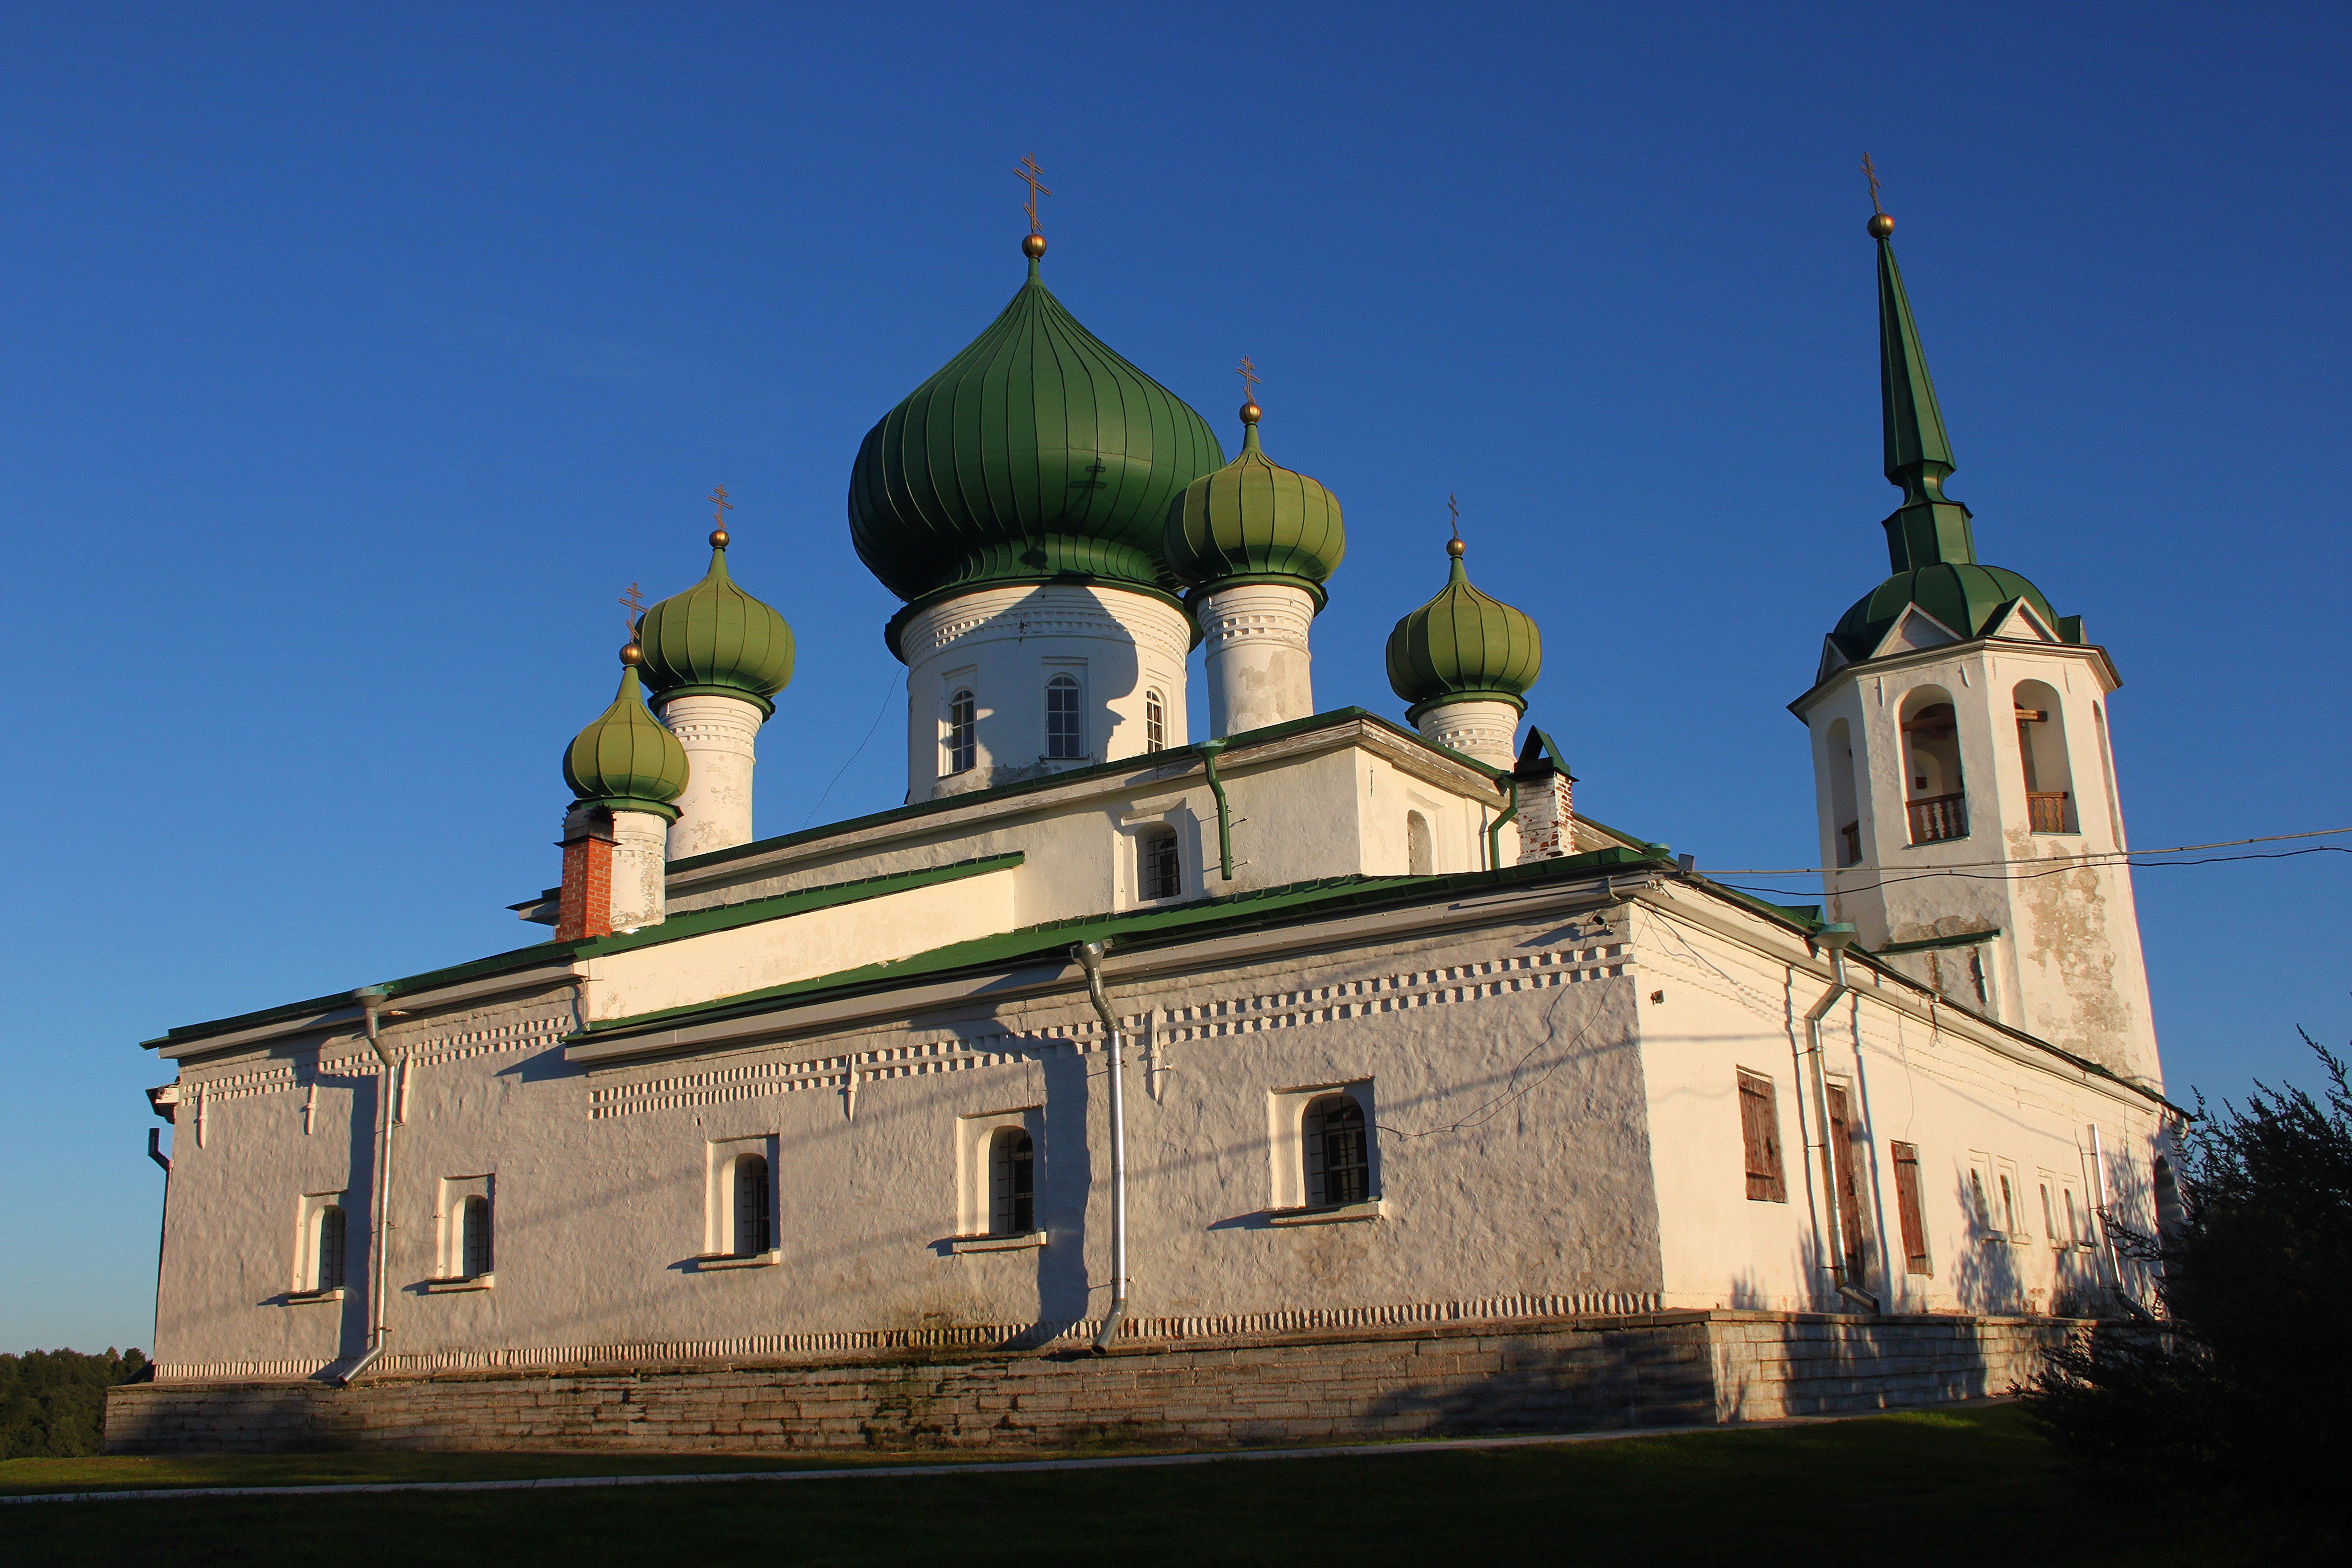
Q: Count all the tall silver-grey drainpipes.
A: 4